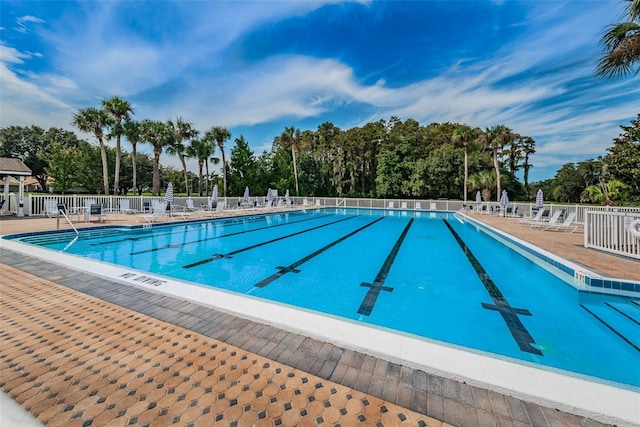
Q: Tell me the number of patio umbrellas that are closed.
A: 8